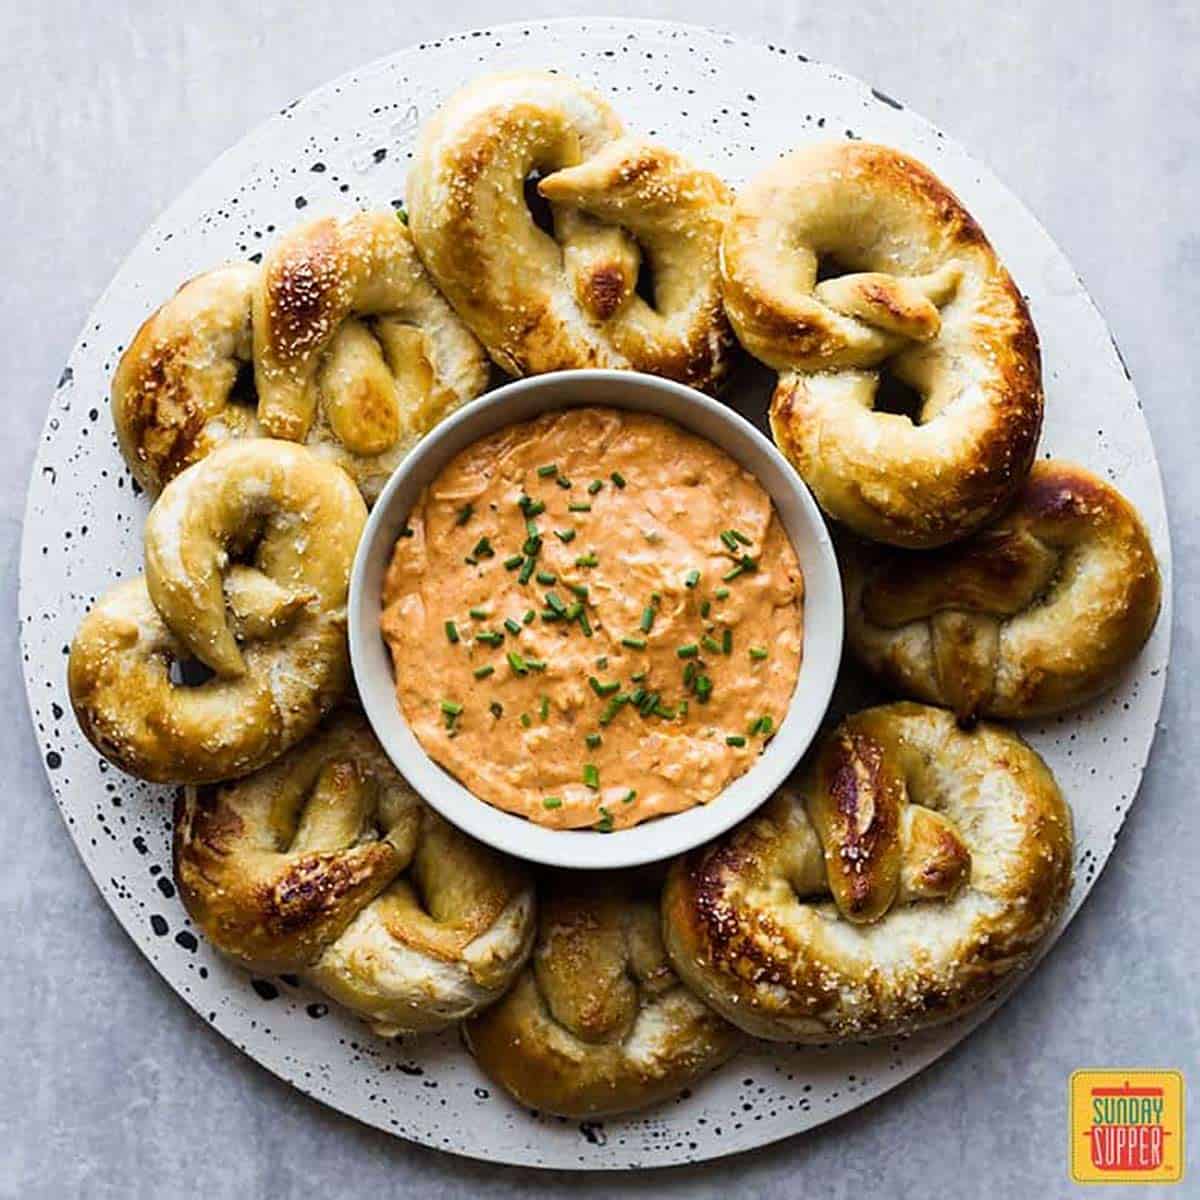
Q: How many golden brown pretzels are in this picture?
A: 8